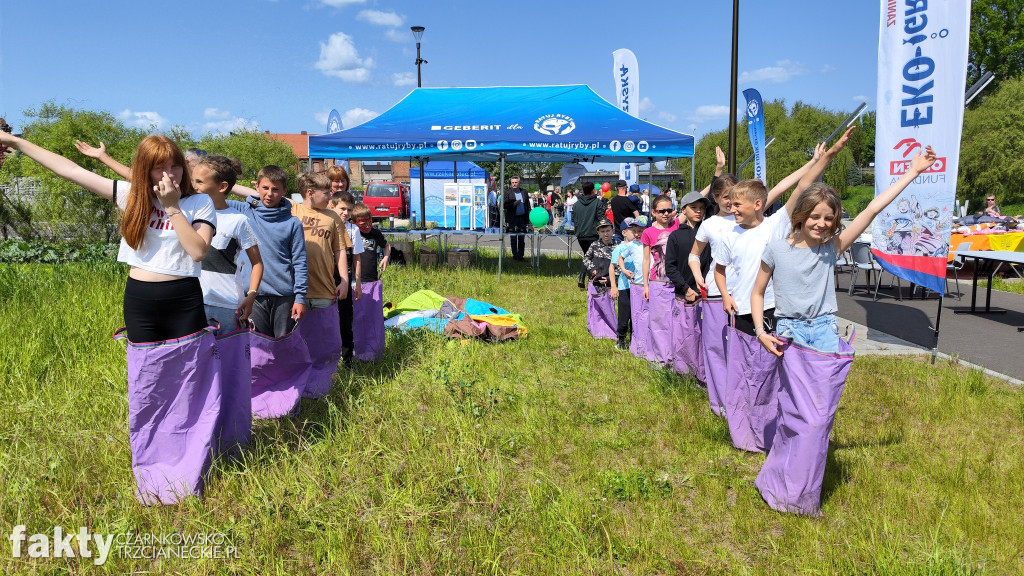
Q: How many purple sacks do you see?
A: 12